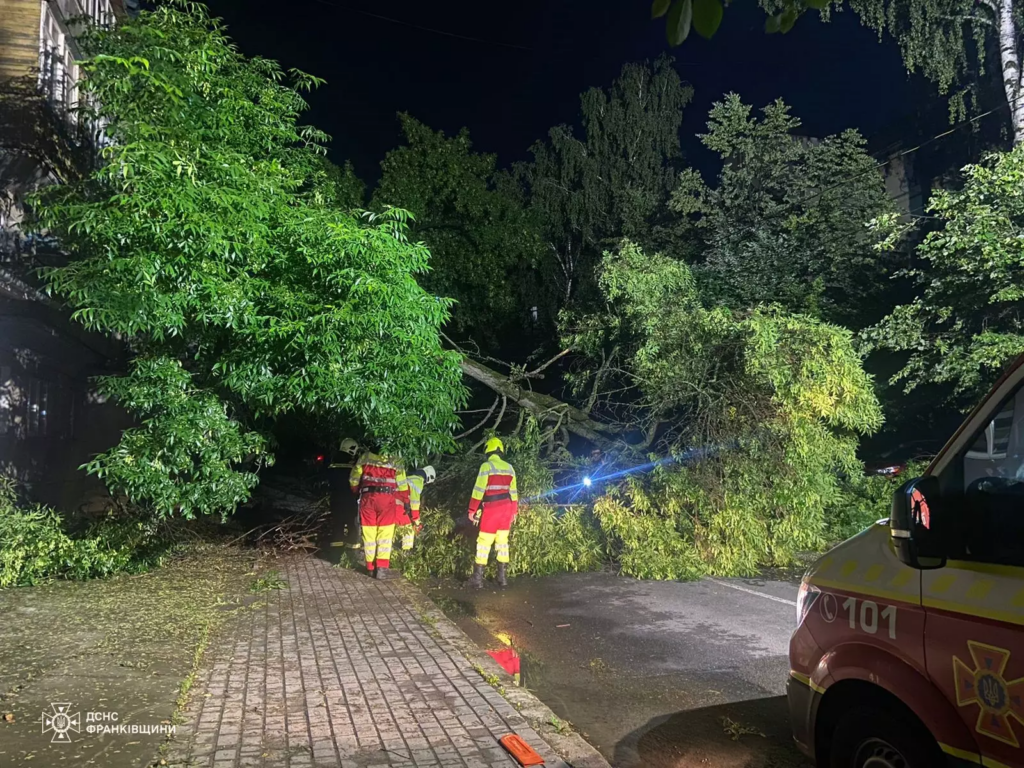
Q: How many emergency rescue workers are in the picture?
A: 4